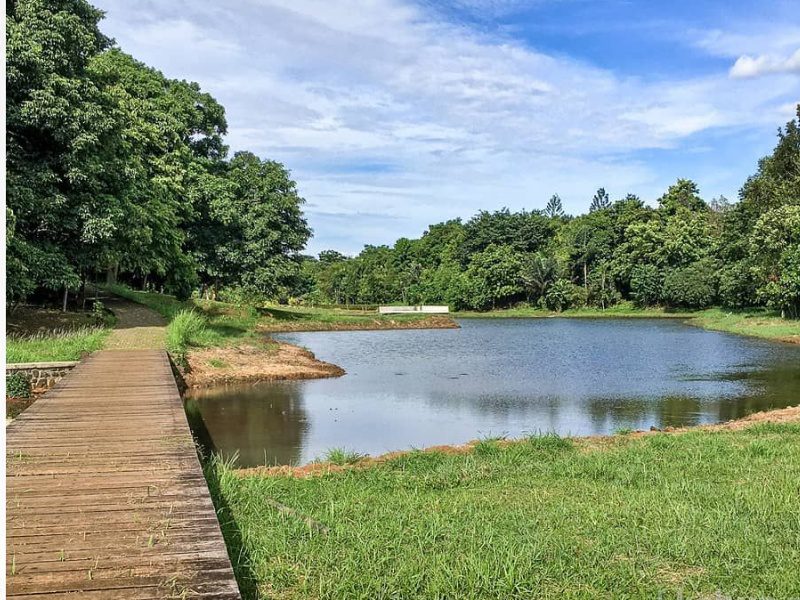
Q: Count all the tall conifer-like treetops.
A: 2